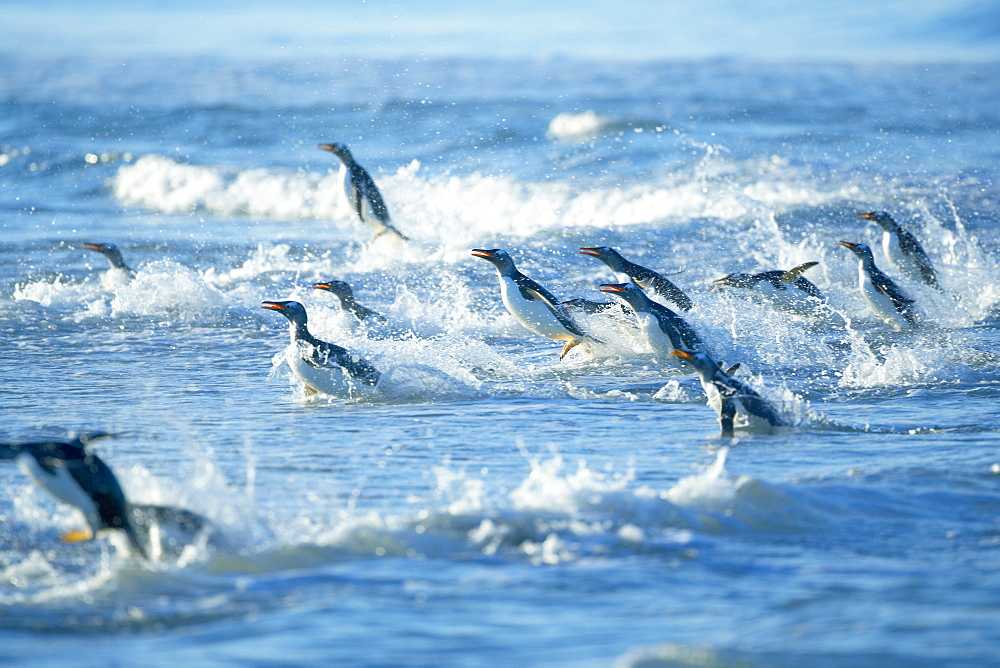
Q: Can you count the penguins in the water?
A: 14